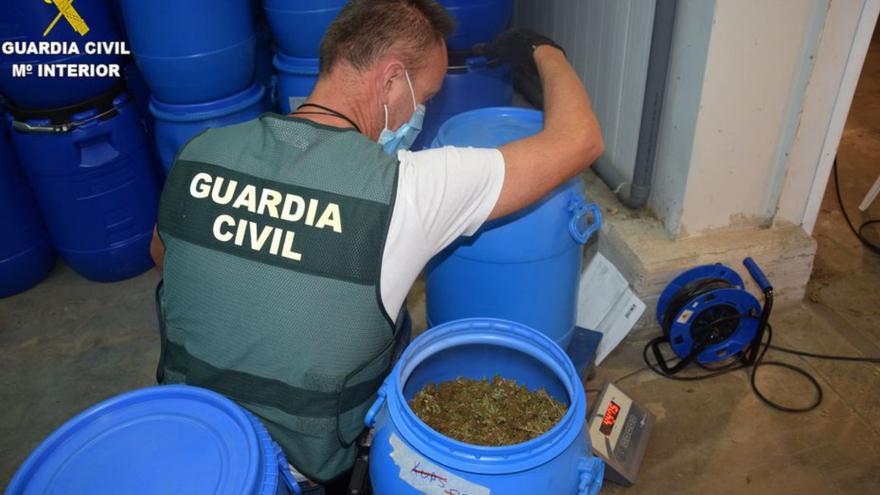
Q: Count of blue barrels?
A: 12